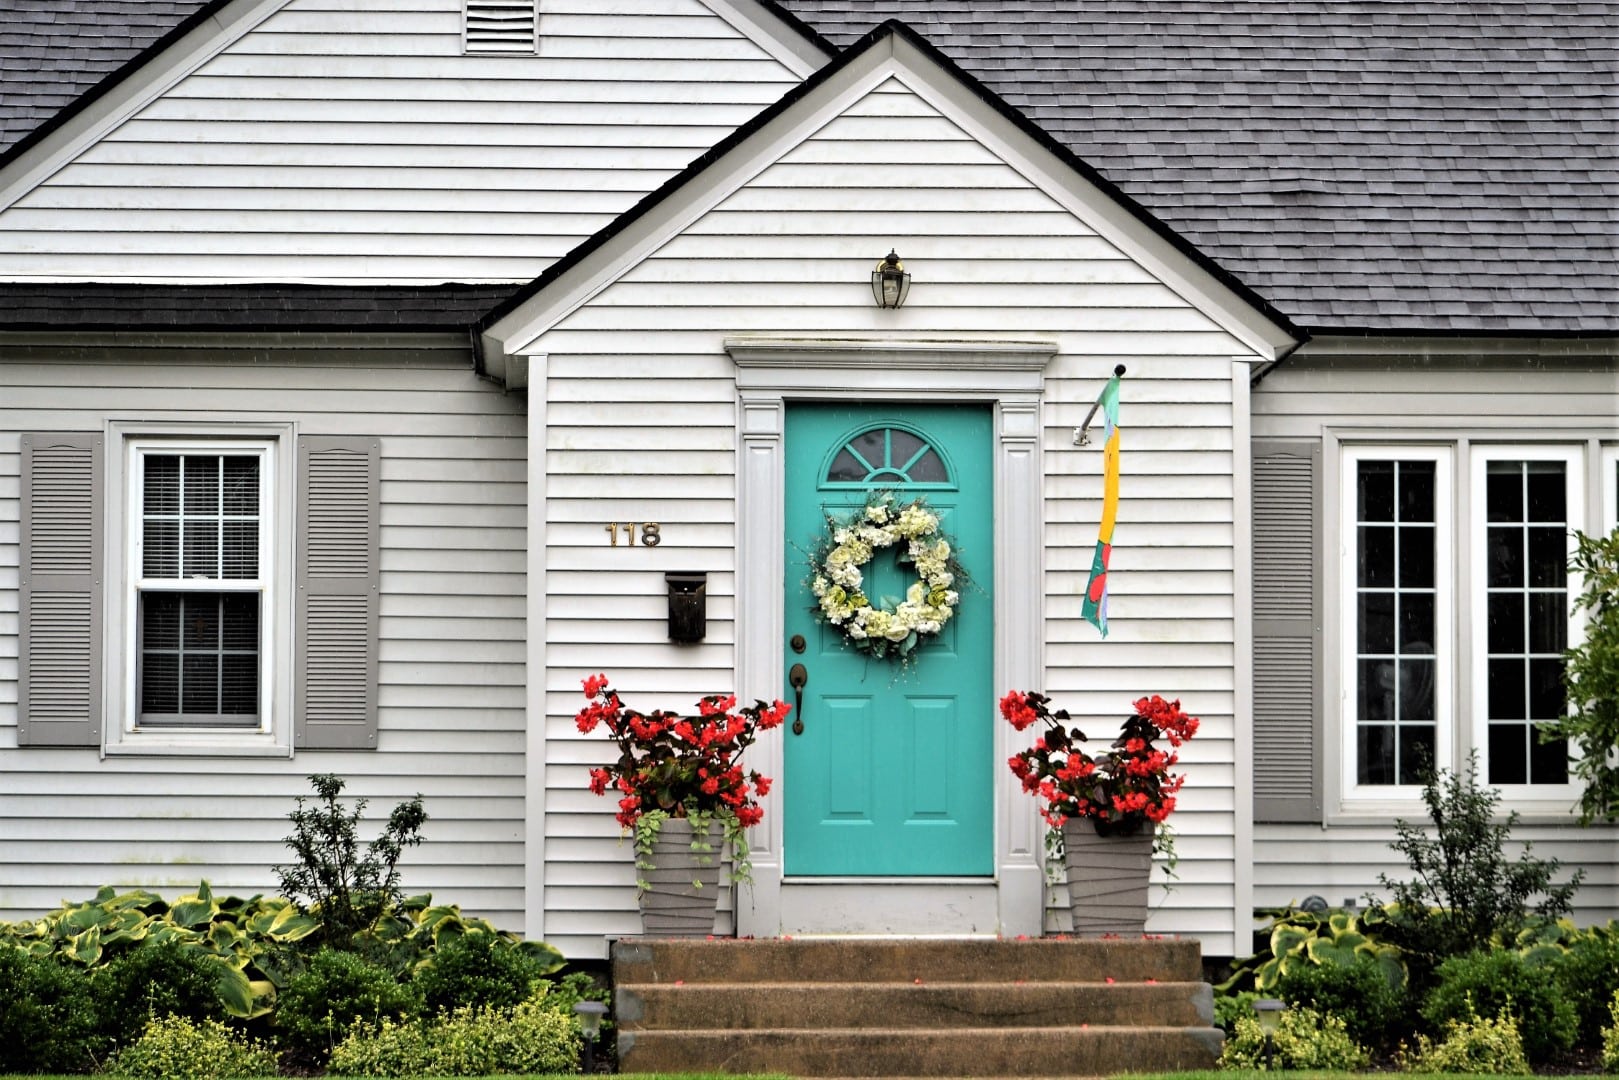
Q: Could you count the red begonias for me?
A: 2